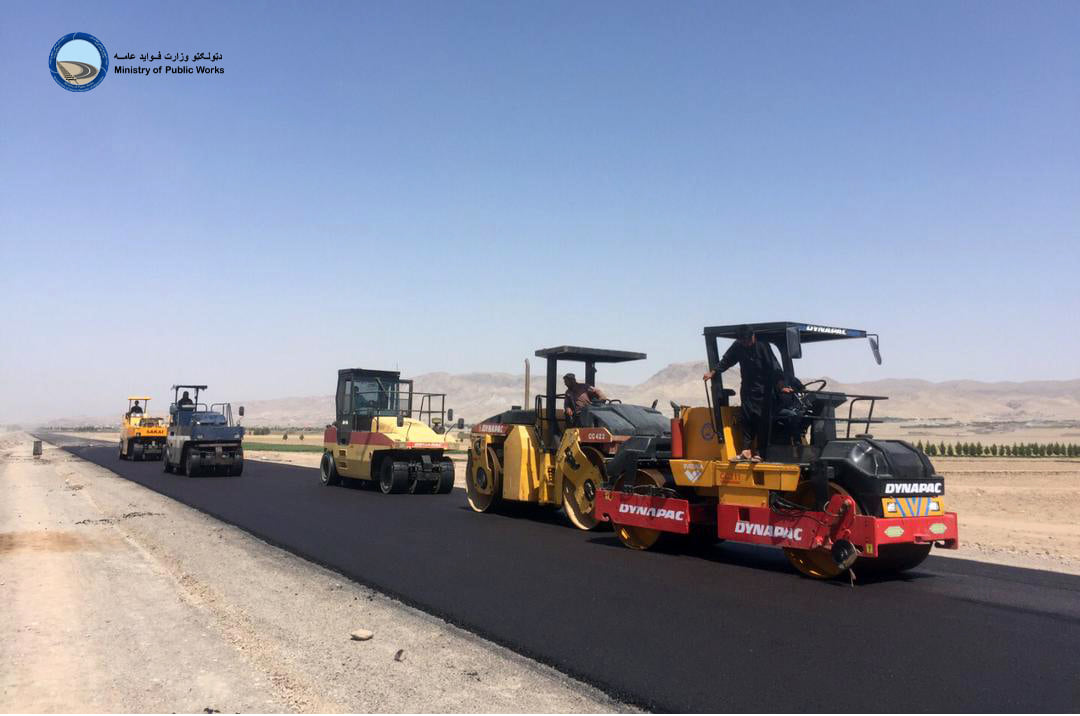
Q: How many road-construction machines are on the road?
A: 5